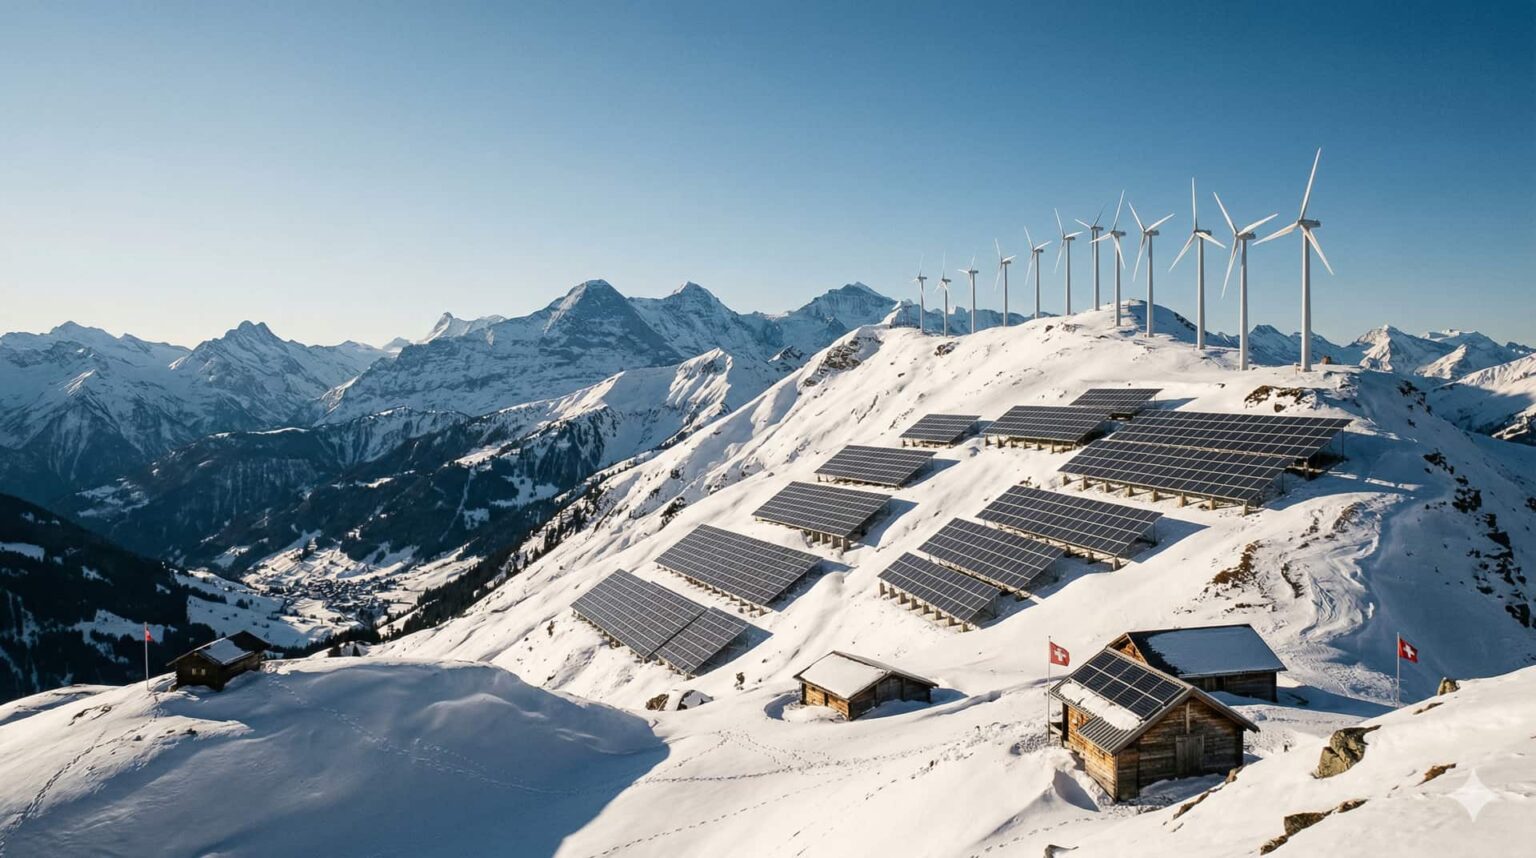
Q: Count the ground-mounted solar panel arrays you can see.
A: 13